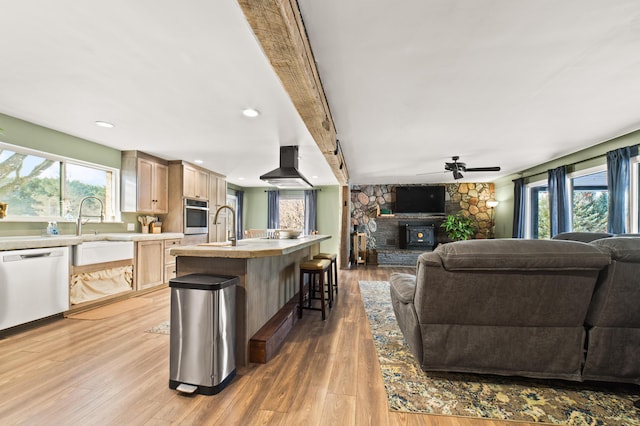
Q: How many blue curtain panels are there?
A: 6